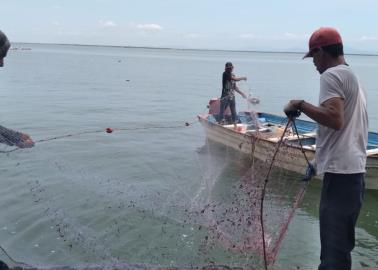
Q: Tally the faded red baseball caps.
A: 1